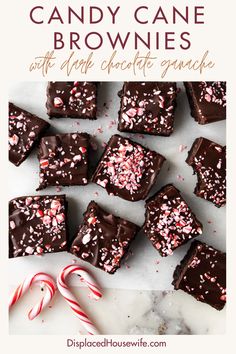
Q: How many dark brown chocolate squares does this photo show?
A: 11